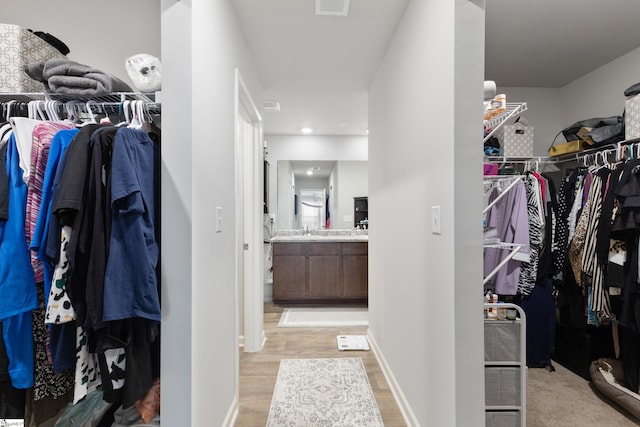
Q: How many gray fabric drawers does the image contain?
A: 3